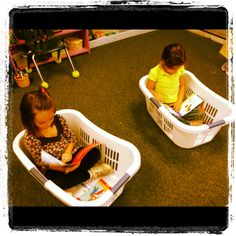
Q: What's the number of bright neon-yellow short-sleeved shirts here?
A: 1